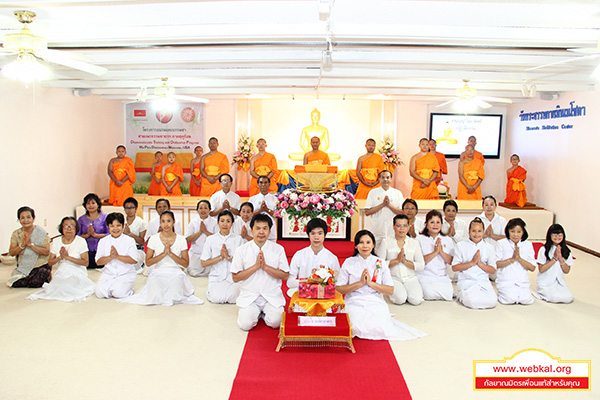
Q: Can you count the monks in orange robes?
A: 13